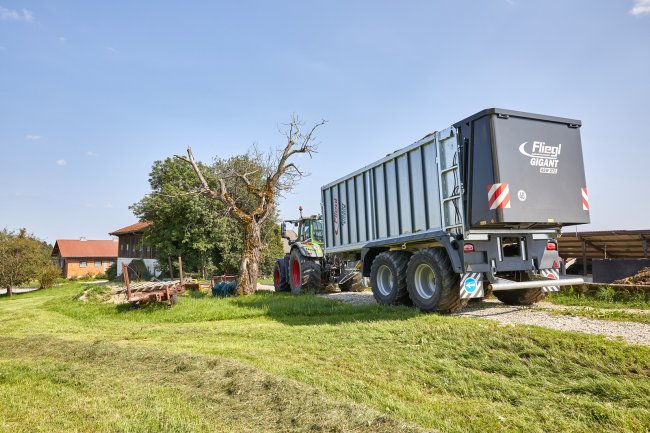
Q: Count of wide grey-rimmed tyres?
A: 2